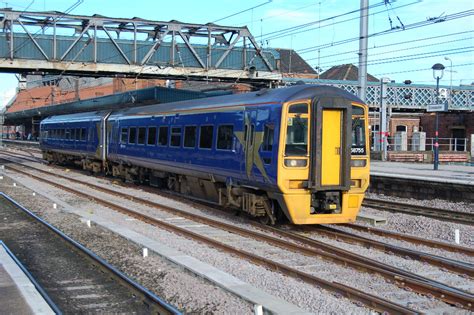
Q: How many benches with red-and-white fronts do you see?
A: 2